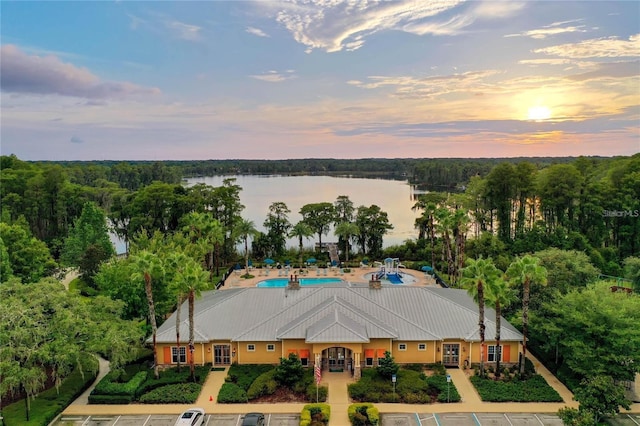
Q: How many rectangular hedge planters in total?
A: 2